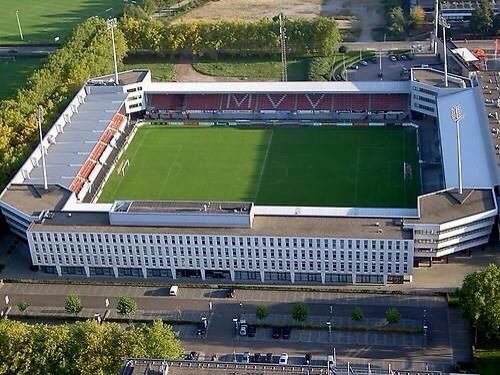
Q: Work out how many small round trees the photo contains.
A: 7